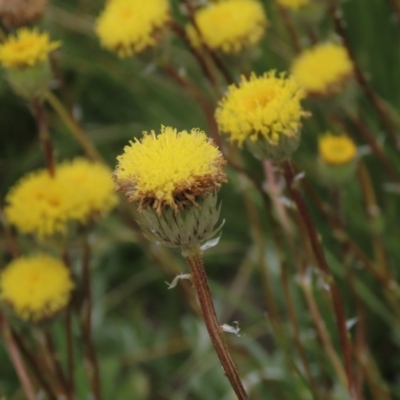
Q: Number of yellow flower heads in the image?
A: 11